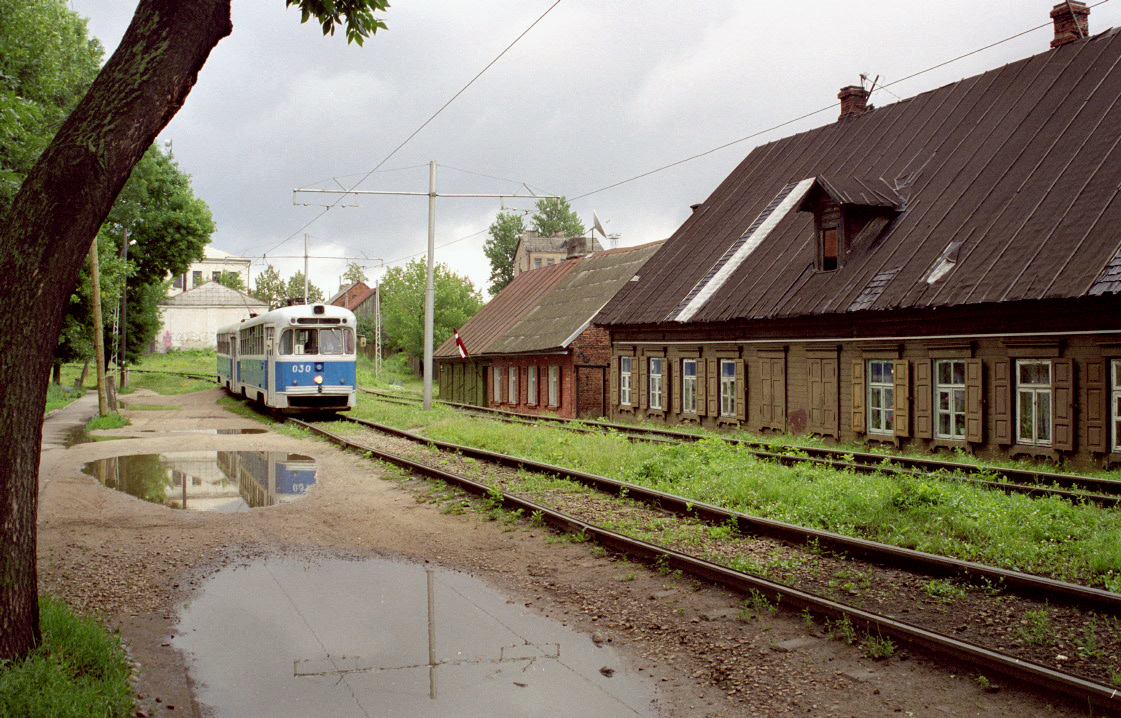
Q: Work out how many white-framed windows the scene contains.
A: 12